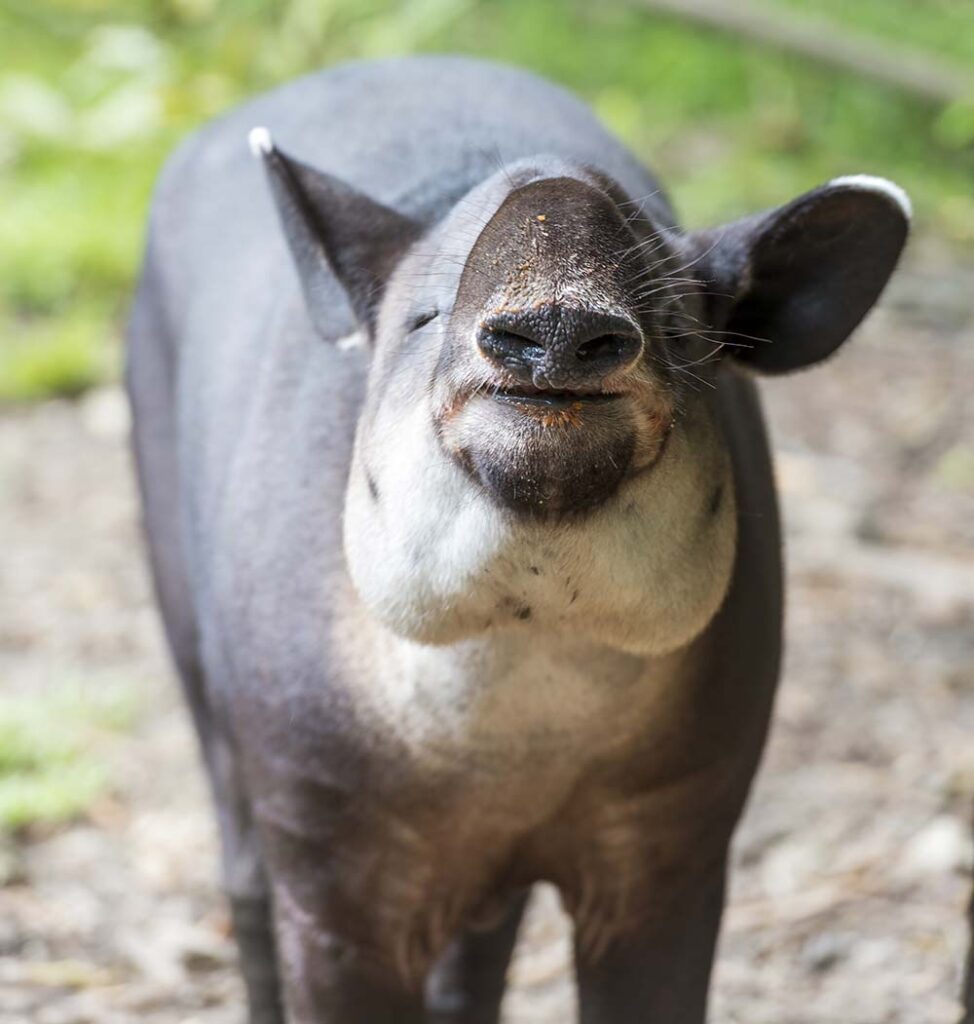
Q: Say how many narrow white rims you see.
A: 2